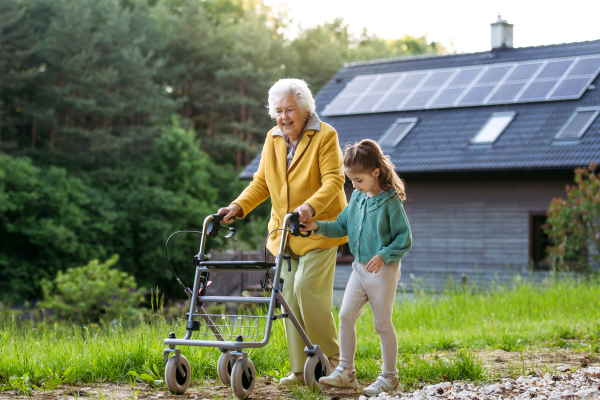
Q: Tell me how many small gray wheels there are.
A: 4